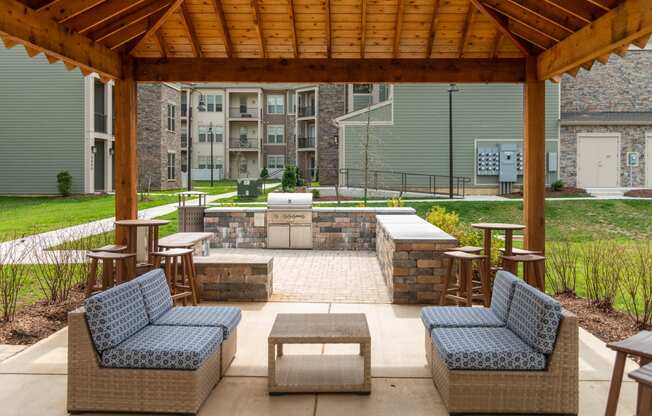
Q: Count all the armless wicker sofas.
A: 2